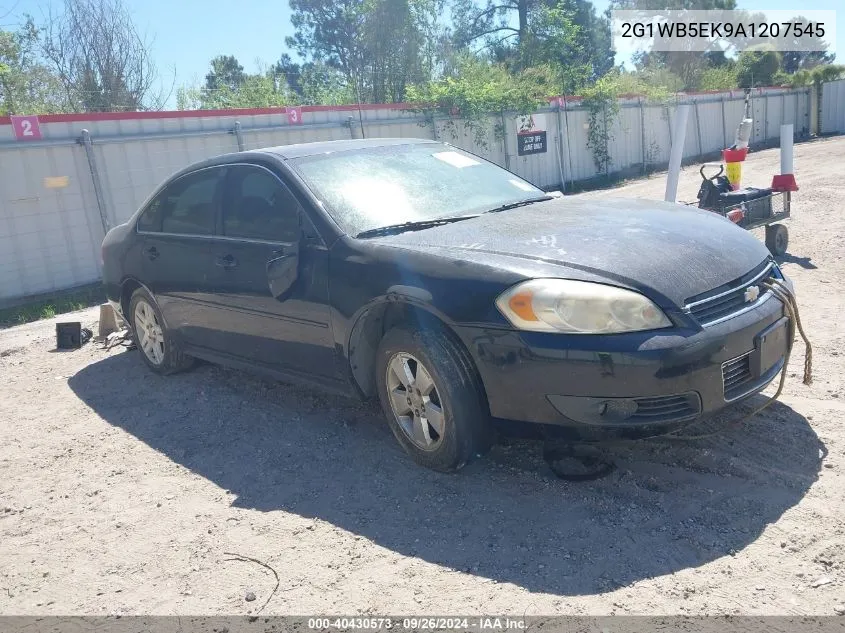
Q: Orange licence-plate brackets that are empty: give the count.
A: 0